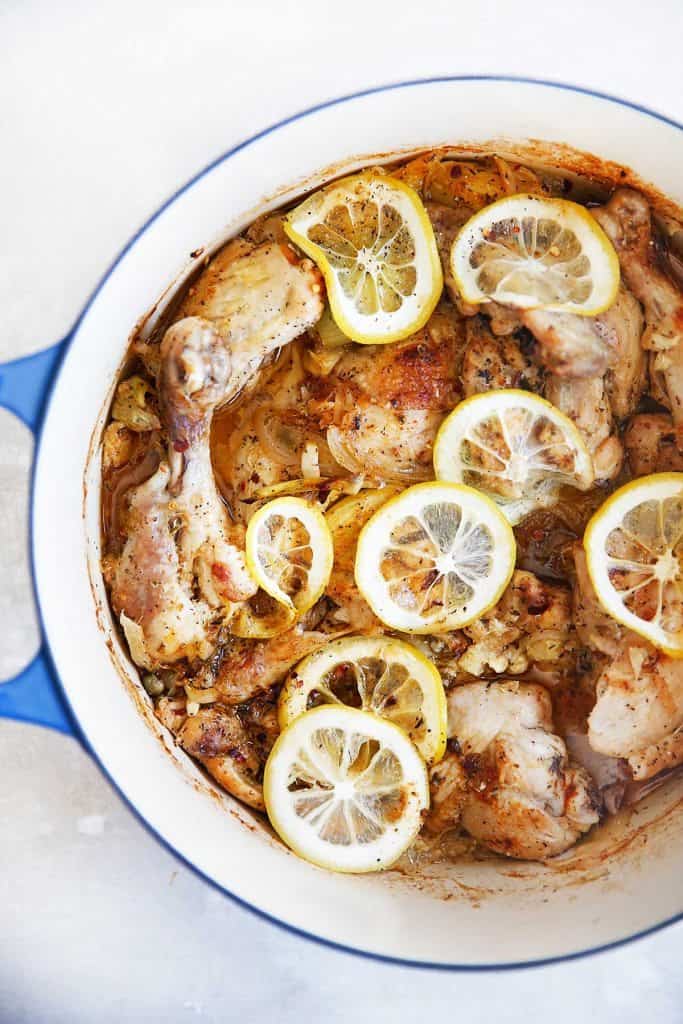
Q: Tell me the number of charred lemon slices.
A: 0